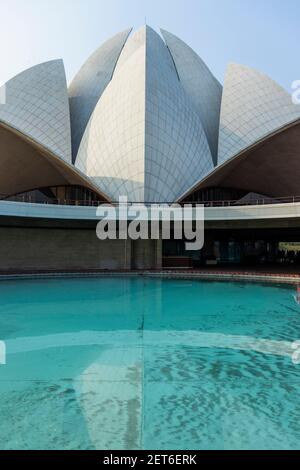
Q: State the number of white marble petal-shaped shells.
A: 5